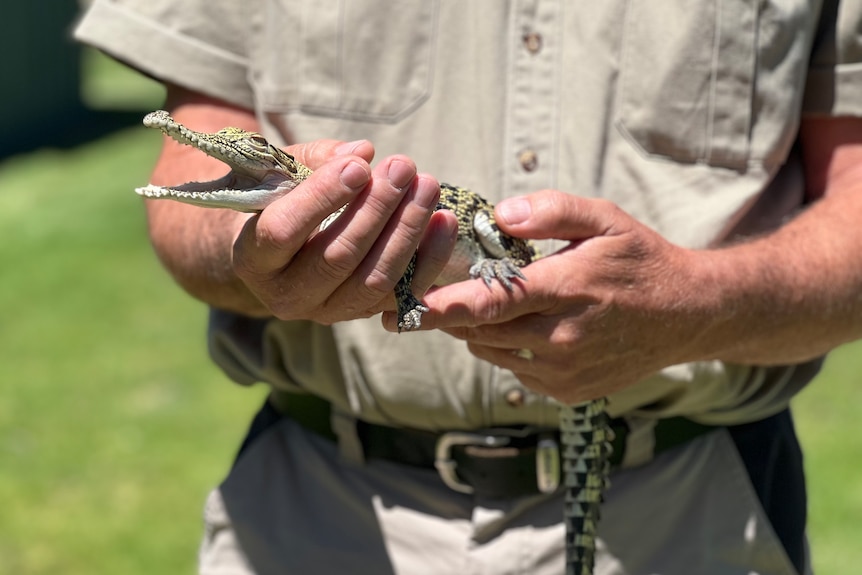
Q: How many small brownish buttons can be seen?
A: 3